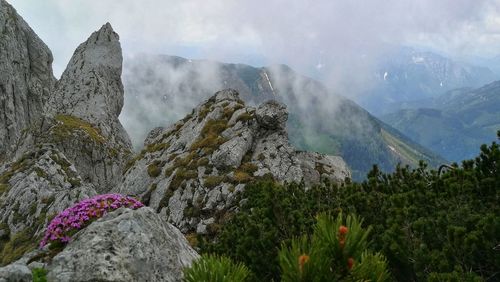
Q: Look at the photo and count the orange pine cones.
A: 3